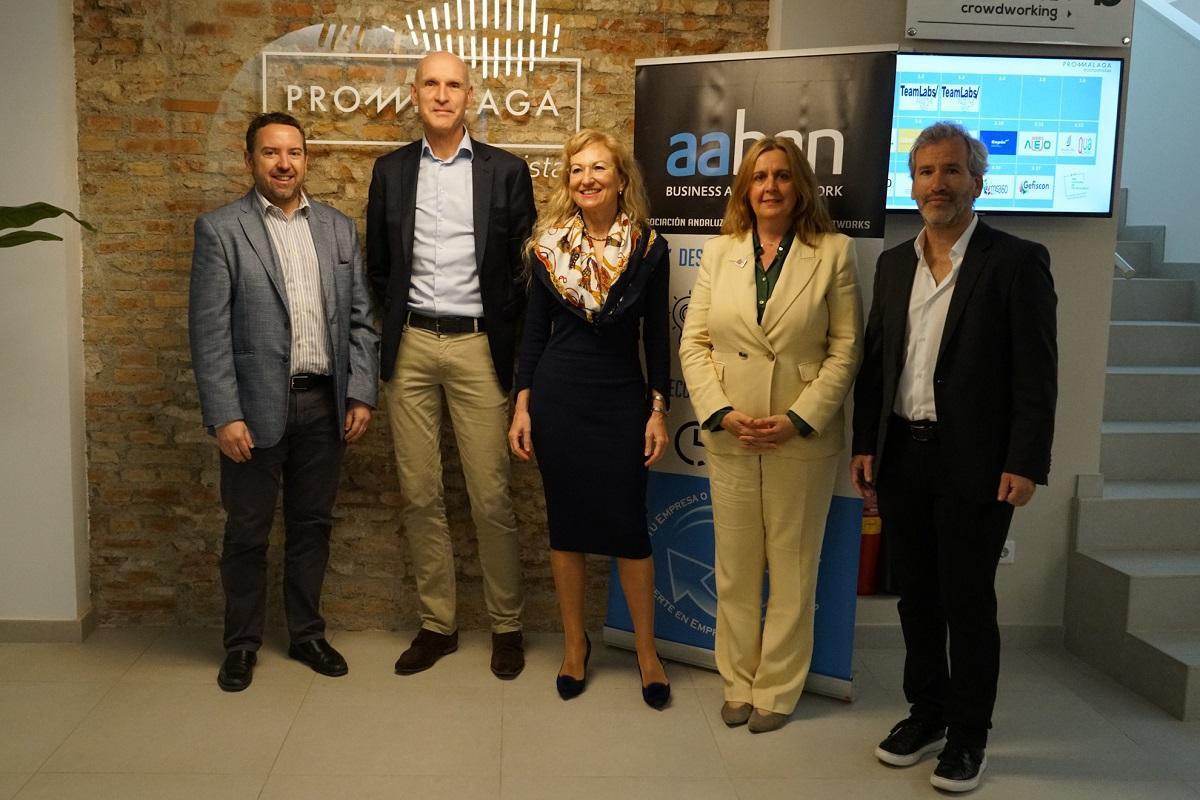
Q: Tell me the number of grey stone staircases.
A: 1